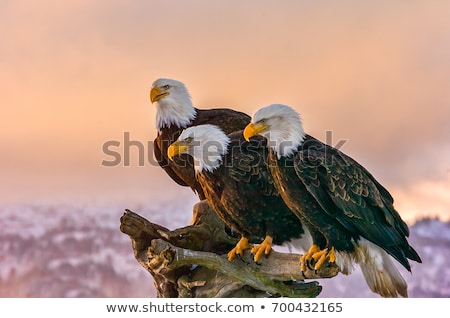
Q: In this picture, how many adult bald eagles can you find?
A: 3